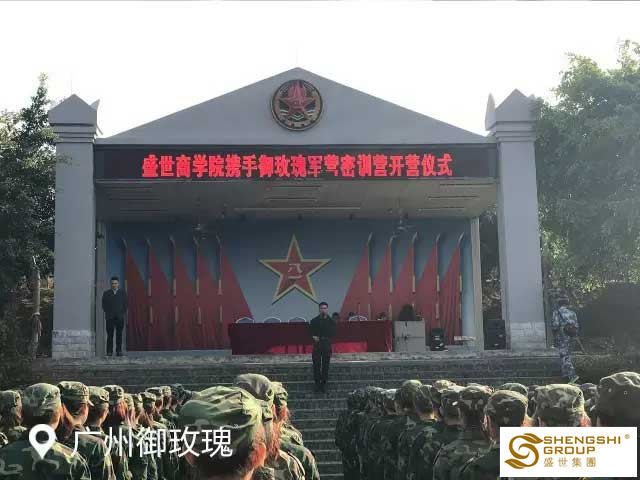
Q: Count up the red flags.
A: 10